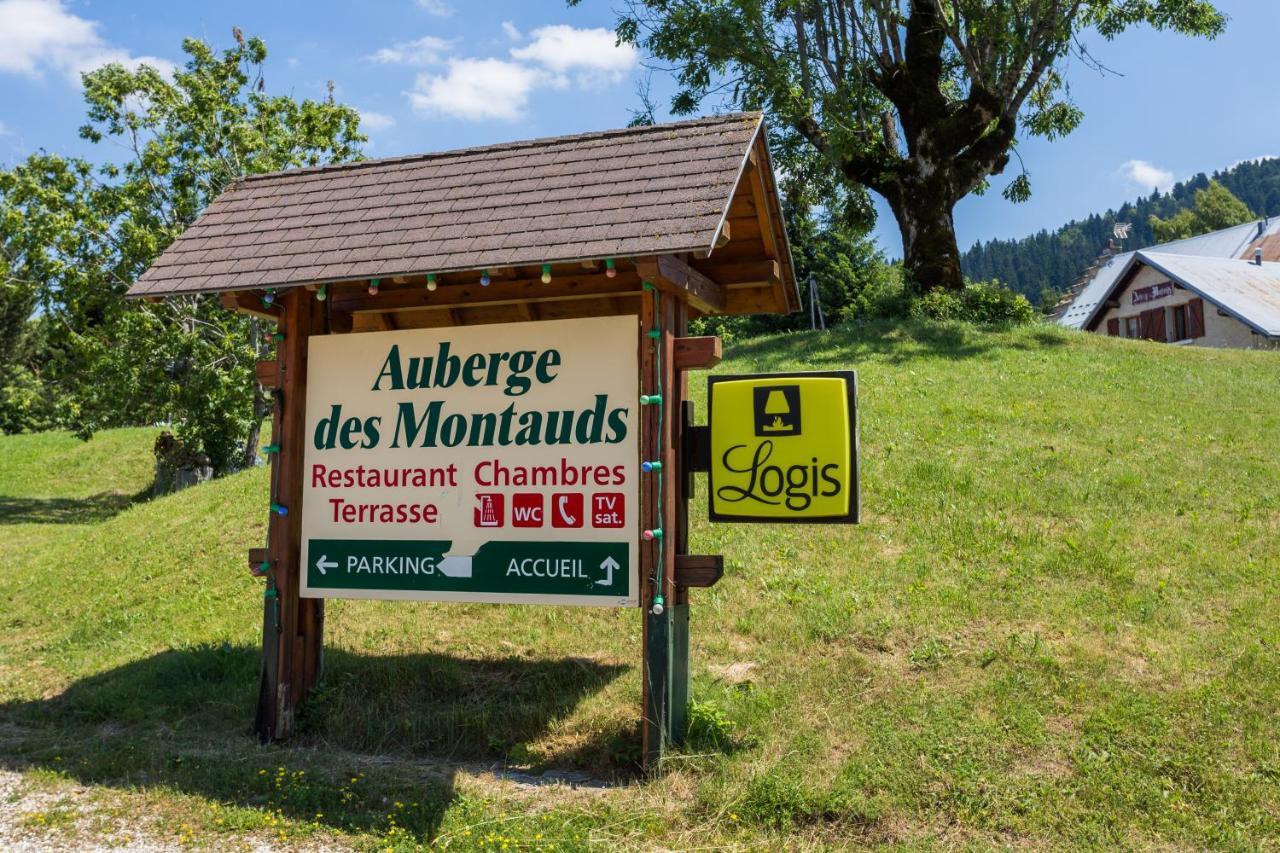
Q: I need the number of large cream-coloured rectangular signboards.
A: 1